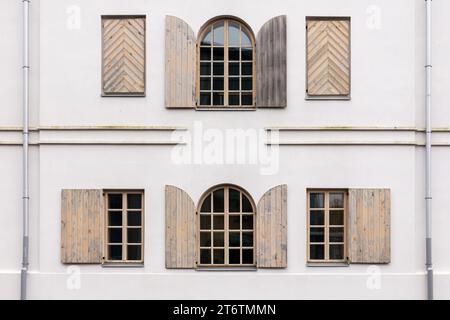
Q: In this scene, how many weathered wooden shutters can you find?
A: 8